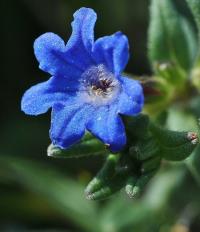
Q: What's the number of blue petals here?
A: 7